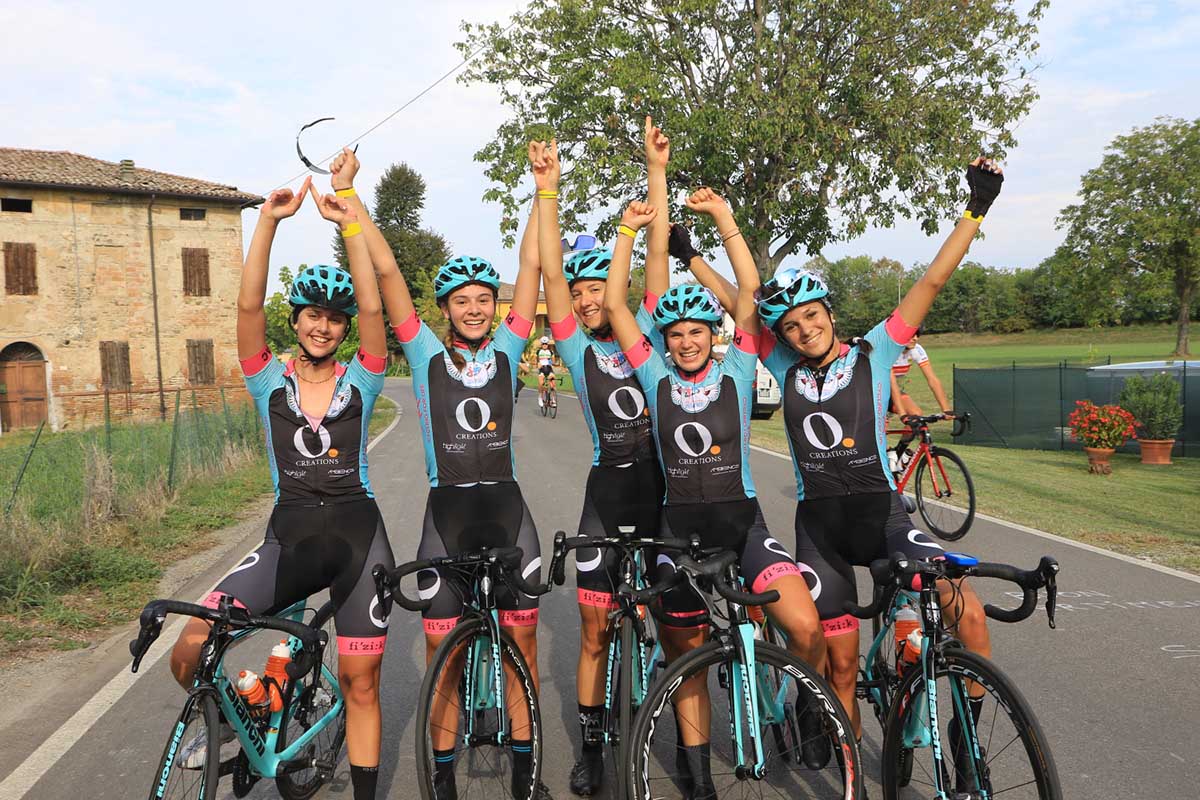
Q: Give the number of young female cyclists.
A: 5